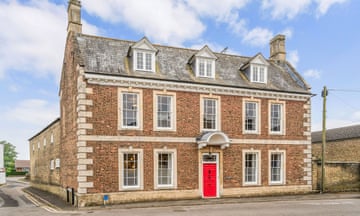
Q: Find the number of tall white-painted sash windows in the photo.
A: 9